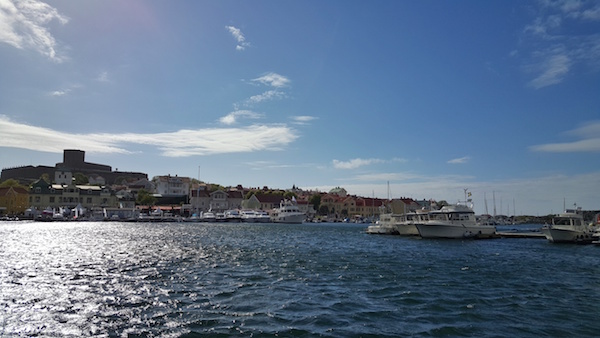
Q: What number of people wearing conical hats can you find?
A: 0